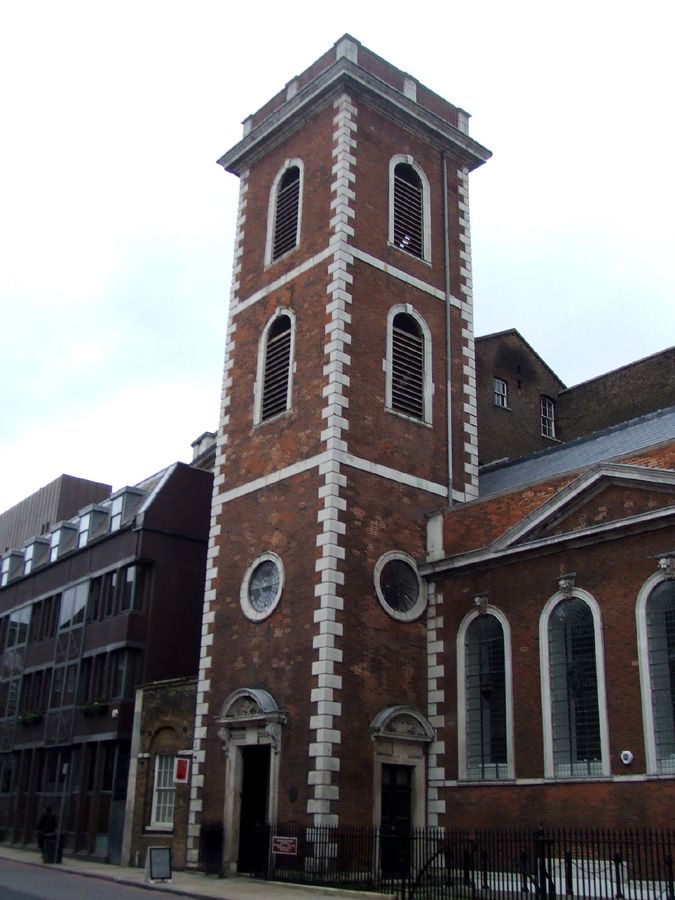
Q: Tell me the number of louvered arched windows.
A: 4